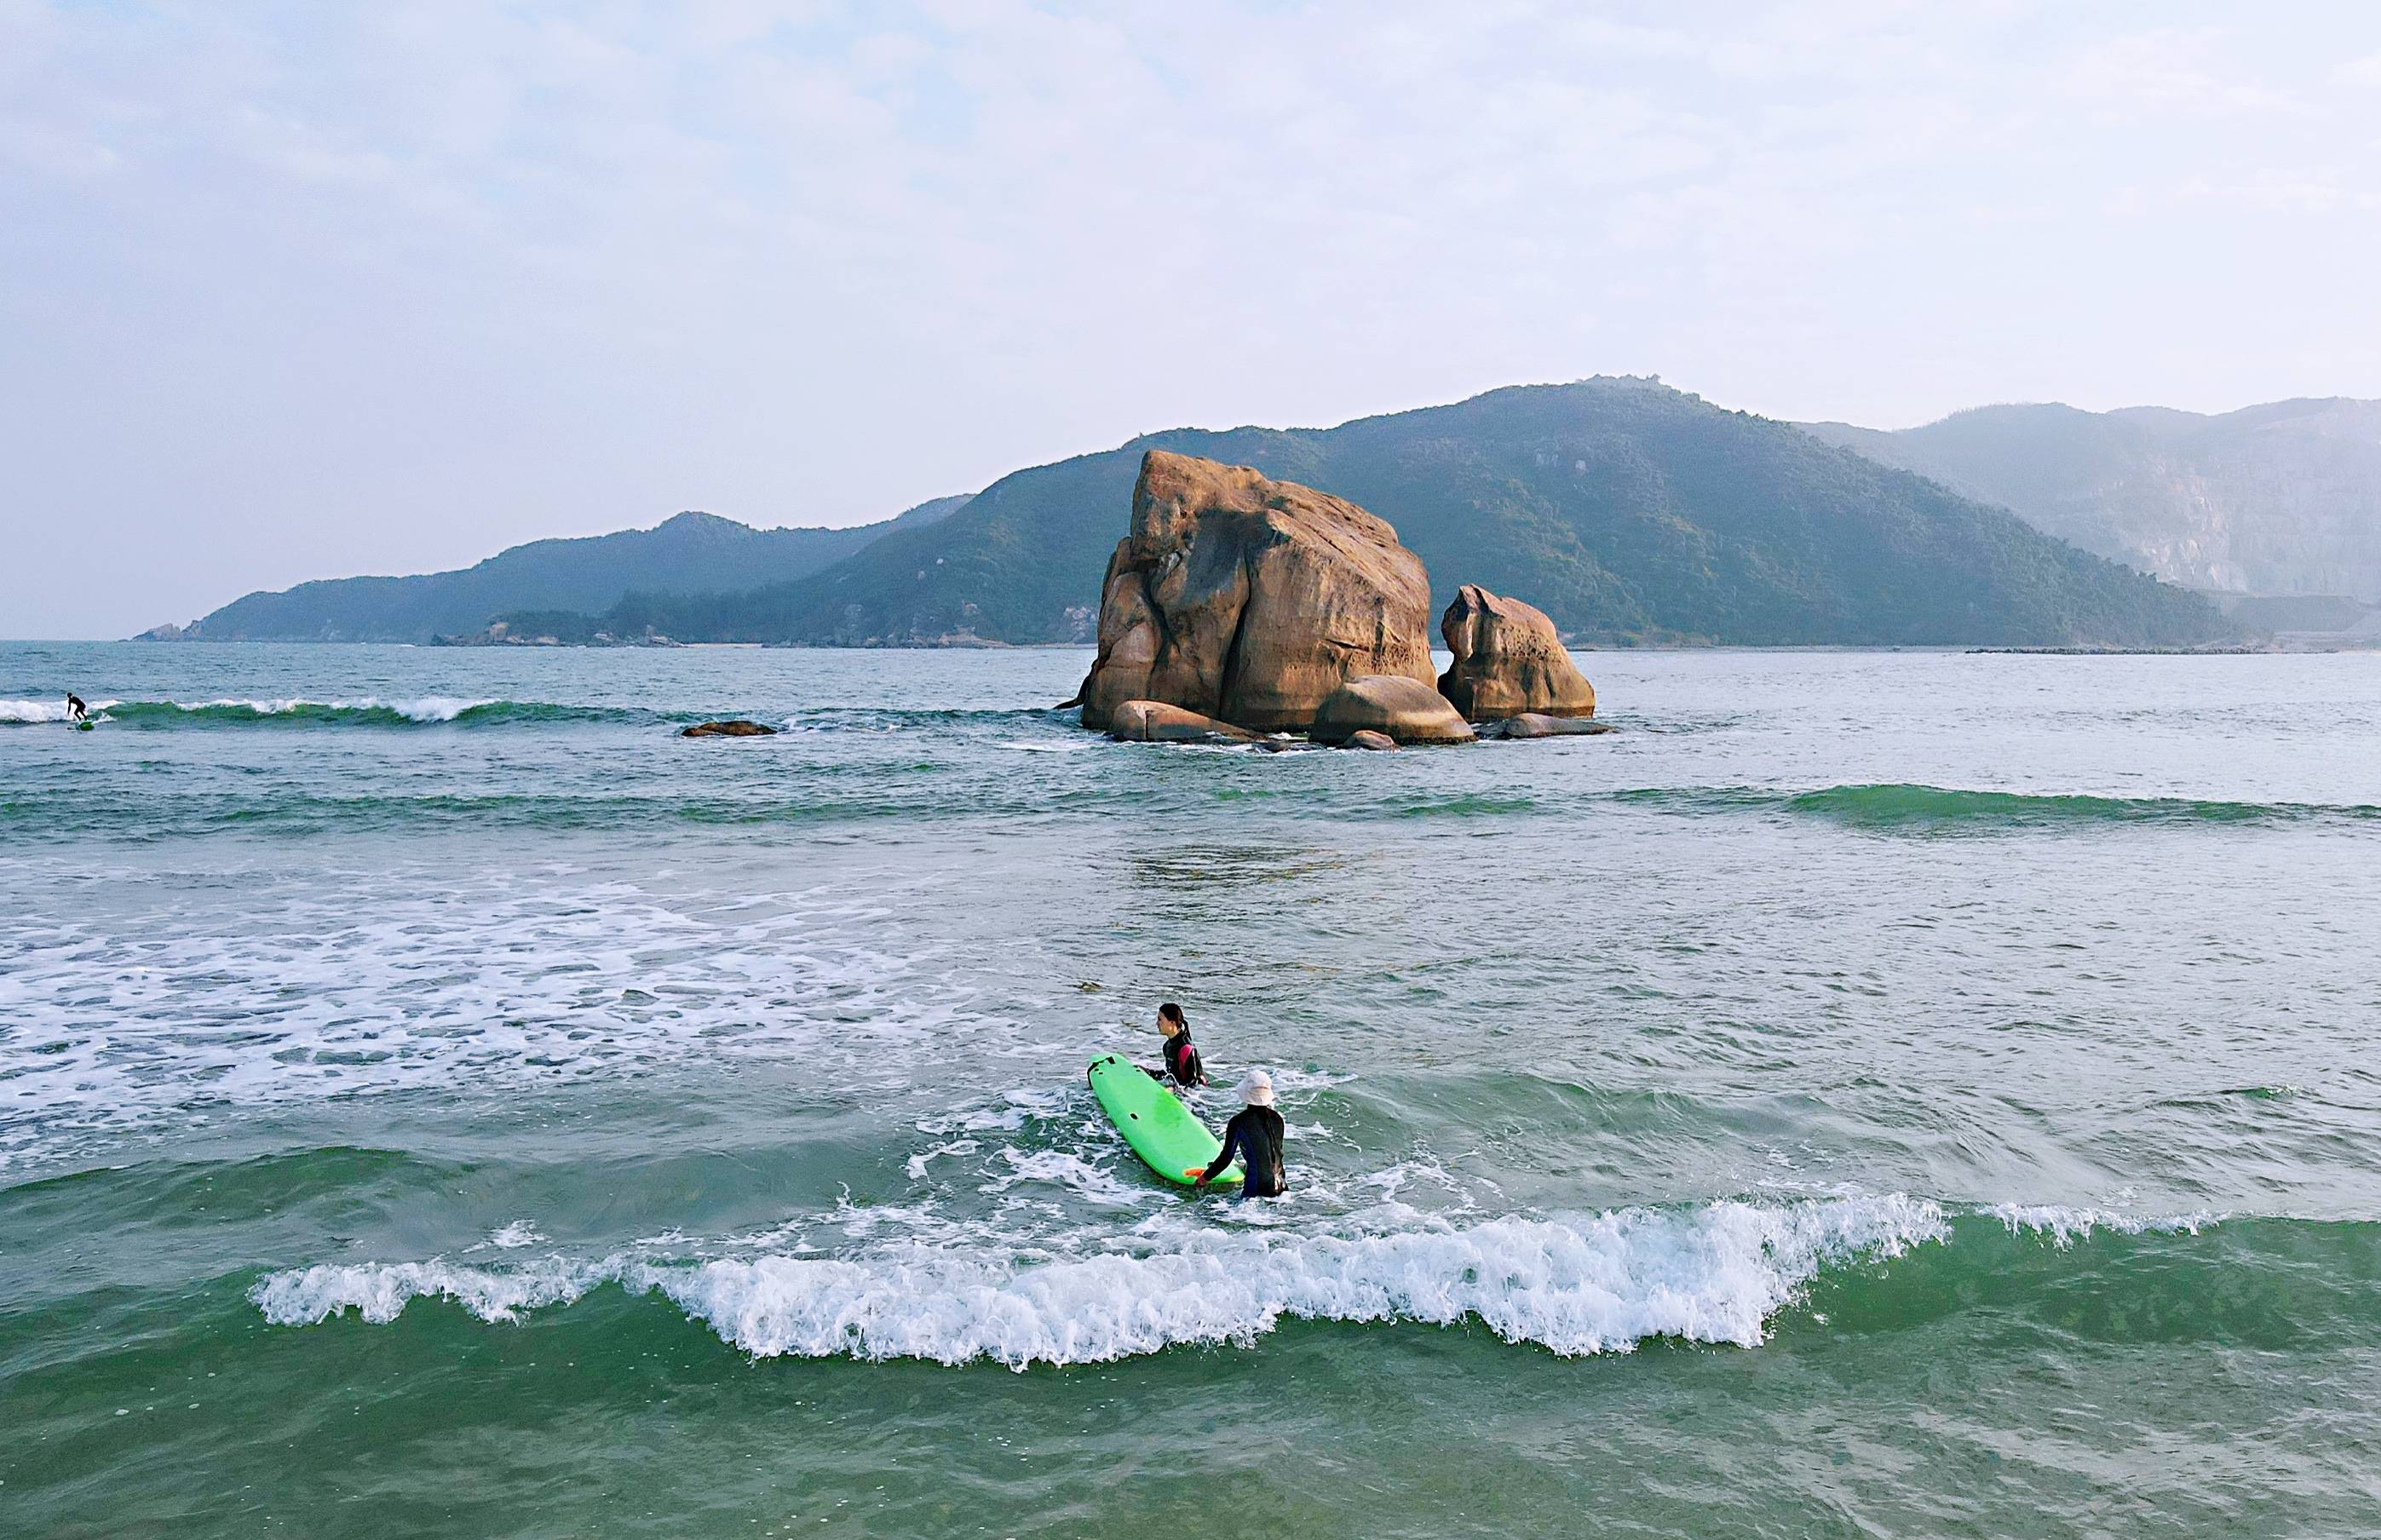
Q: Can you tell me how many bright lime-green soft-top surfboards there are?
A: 1